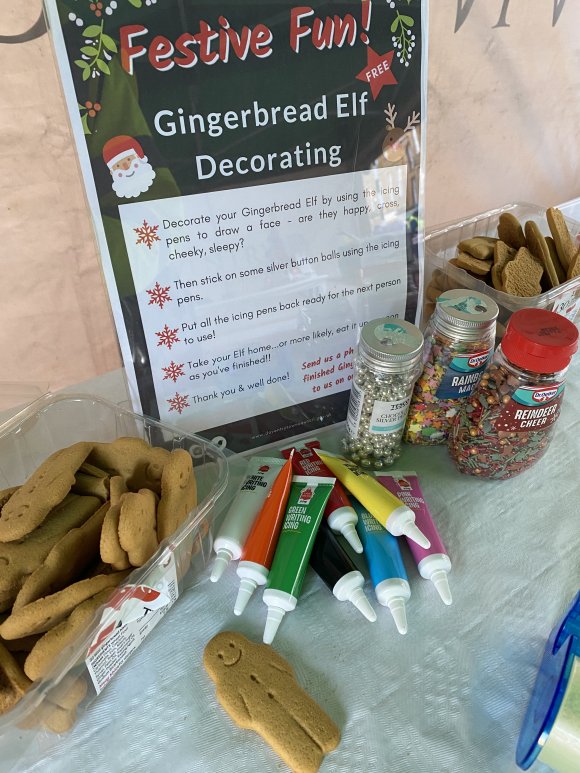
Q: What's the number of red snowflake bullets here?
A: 5